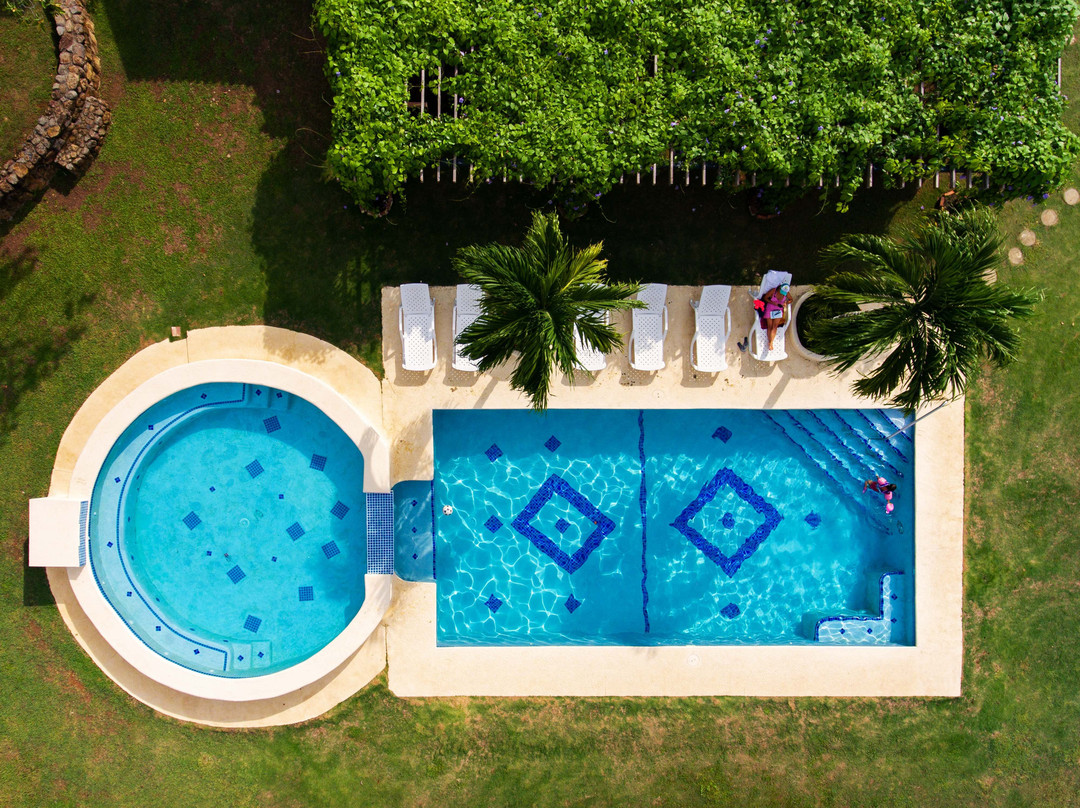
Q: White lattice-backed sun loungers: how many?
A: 6